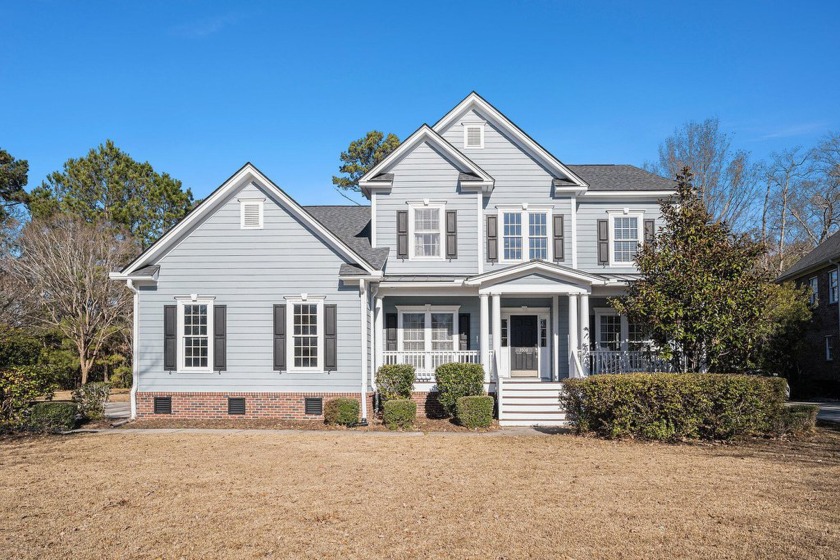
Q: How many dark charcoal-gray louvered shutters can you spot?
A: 13